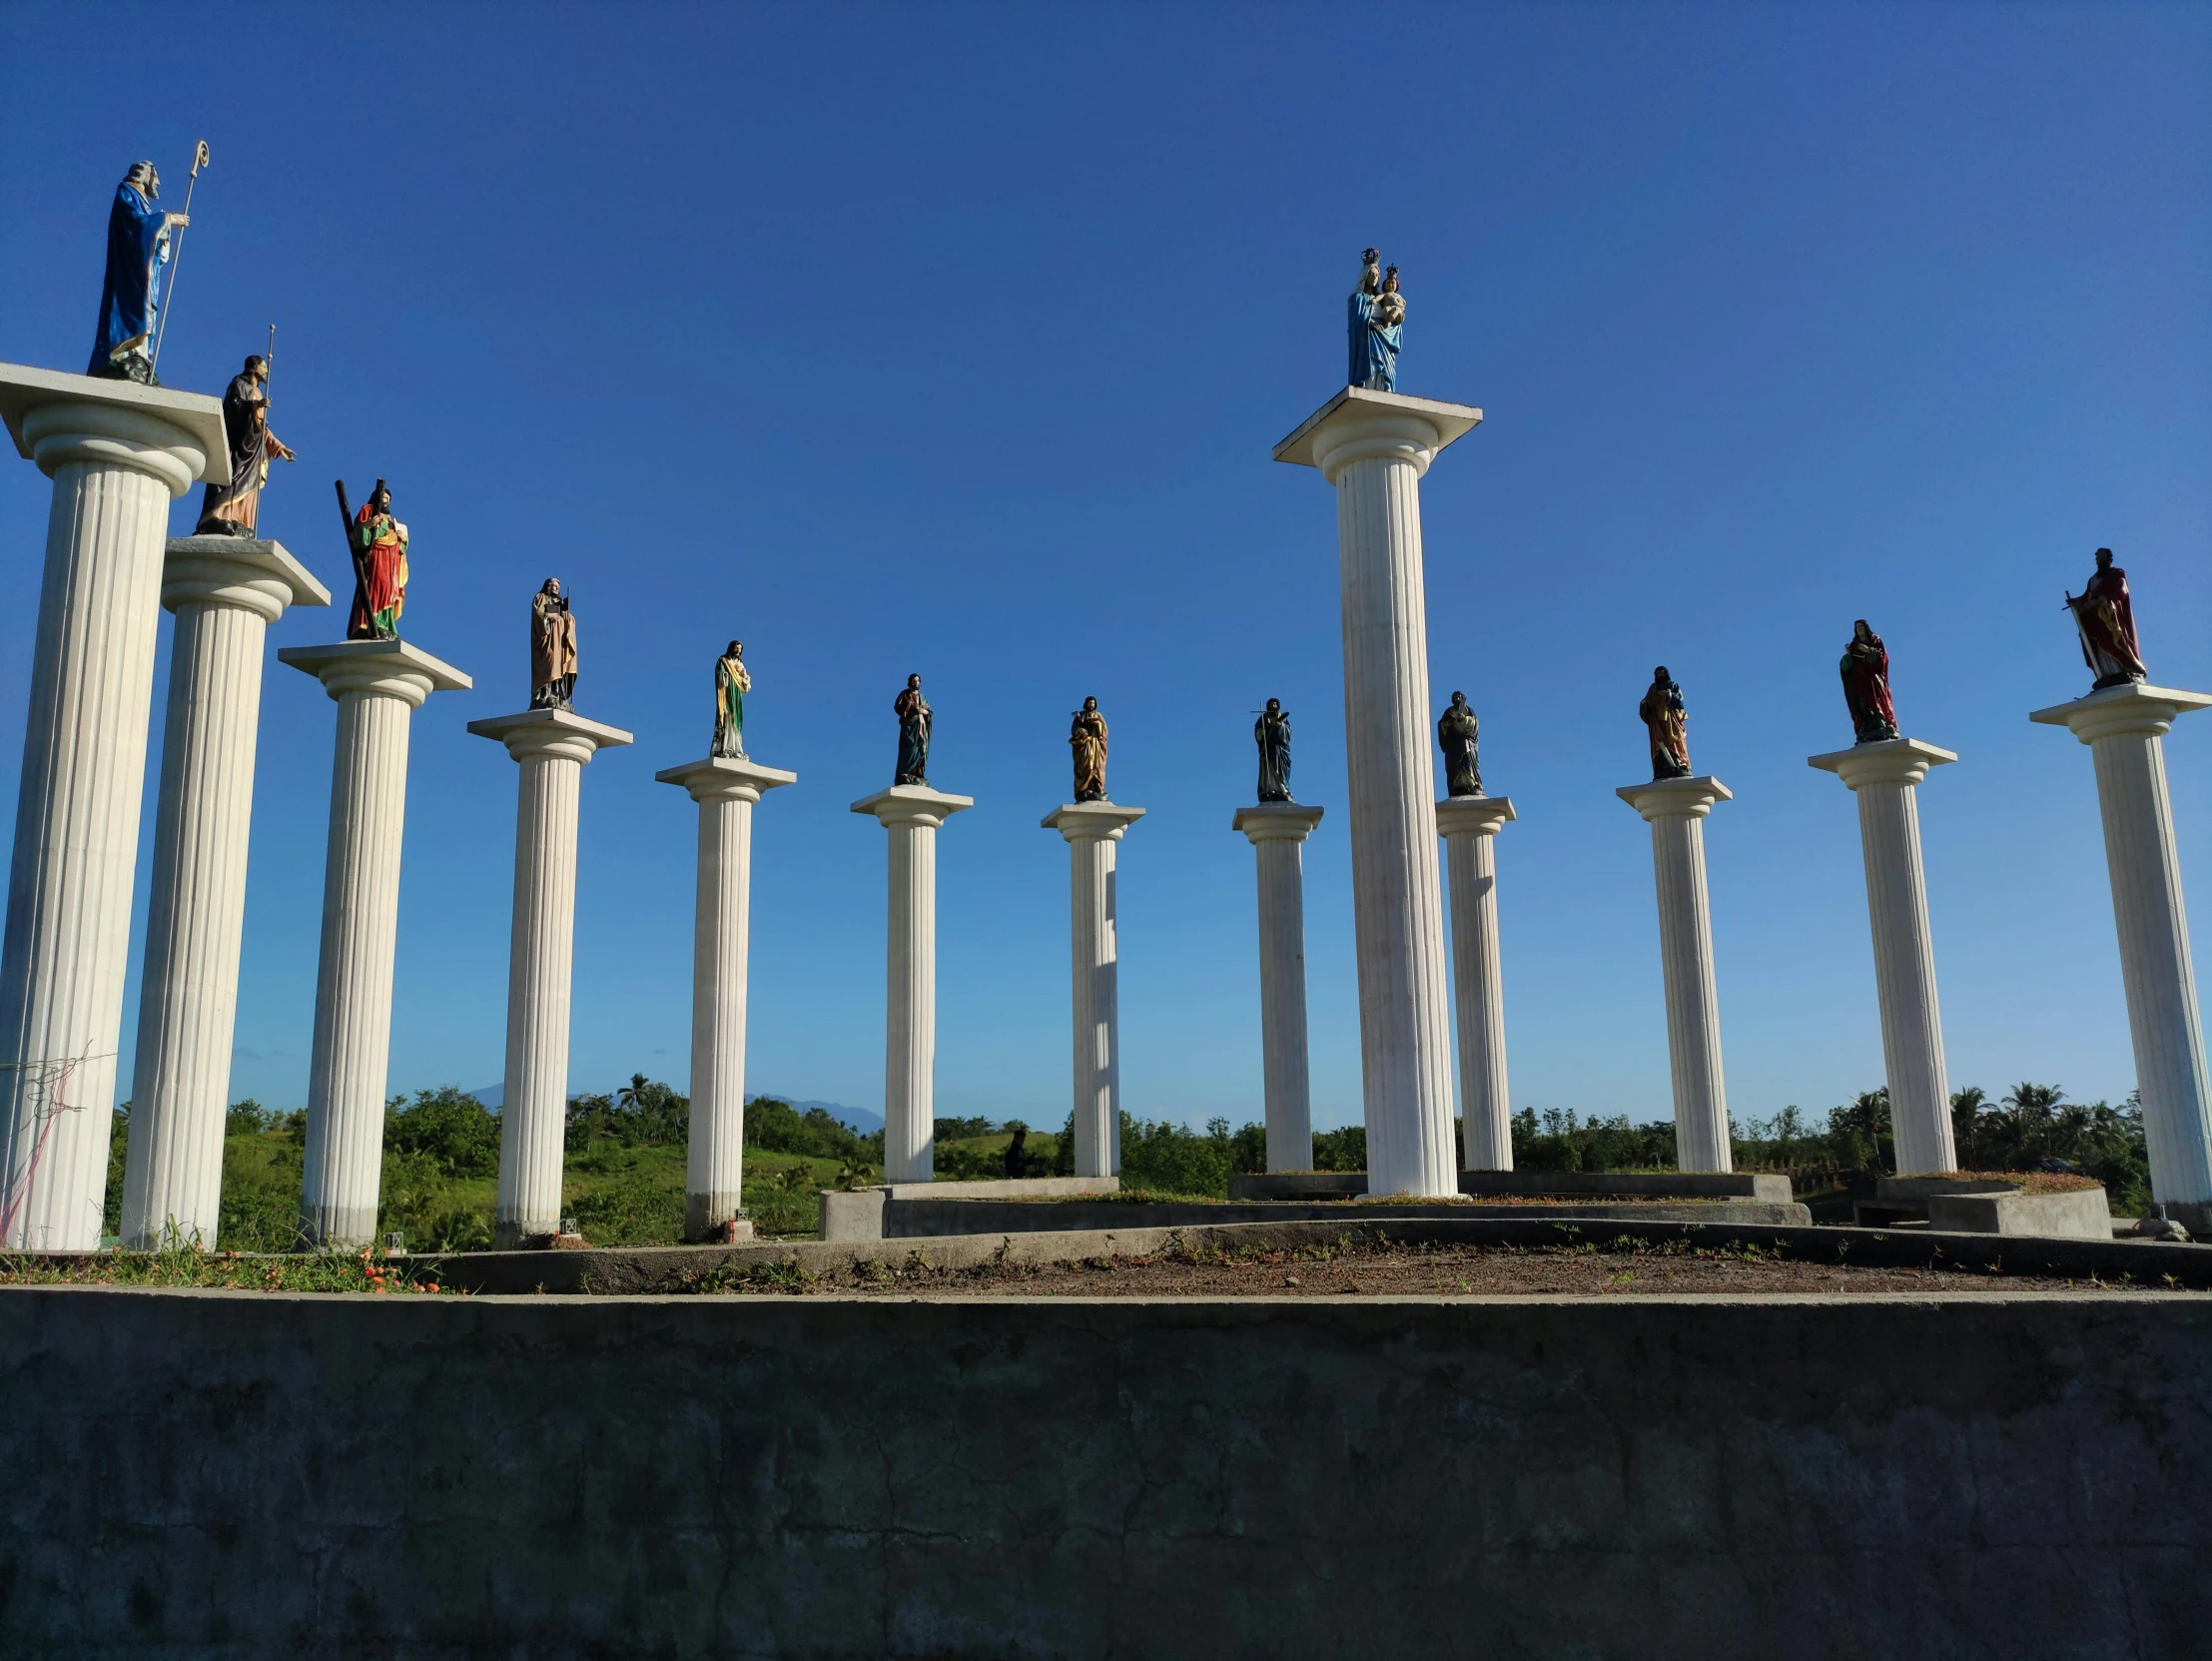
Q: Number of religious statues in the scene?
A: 13